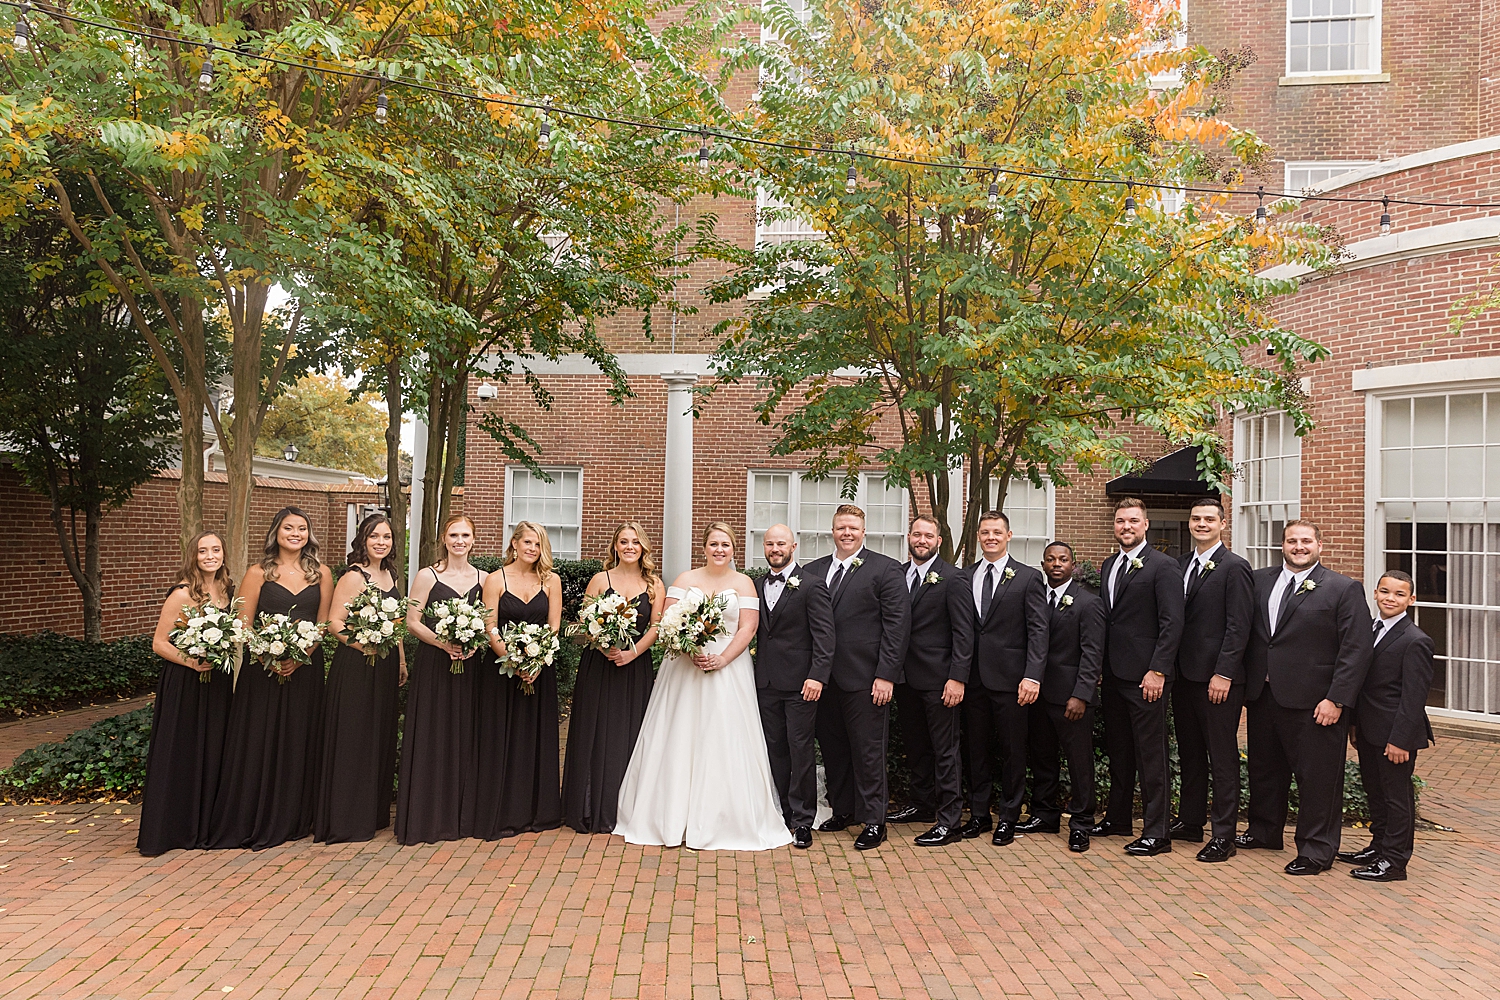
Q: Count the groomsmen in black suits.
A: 8